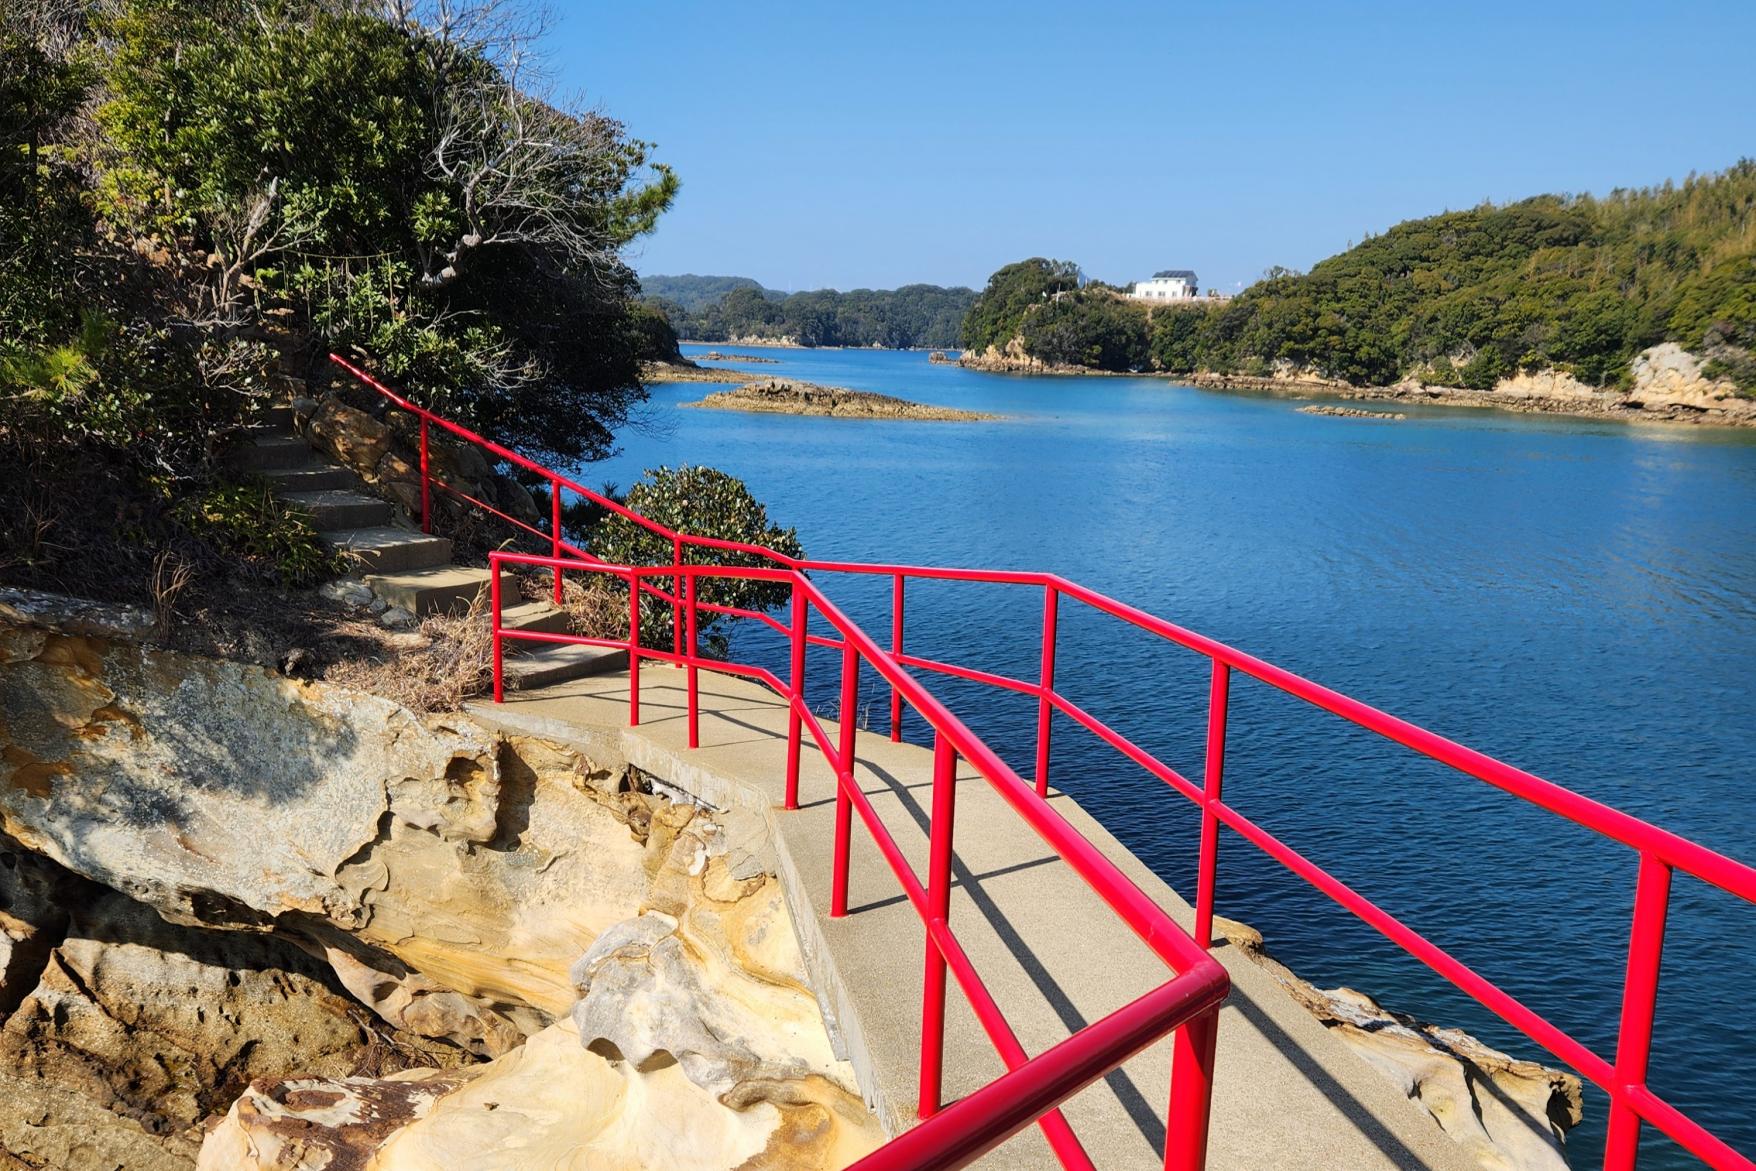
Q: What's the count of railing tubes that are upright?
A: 14